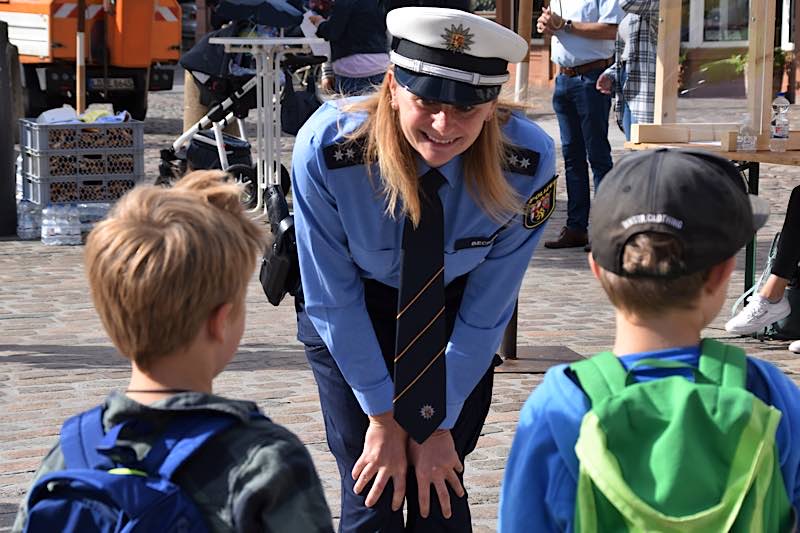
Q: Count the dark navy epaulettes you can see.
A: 2